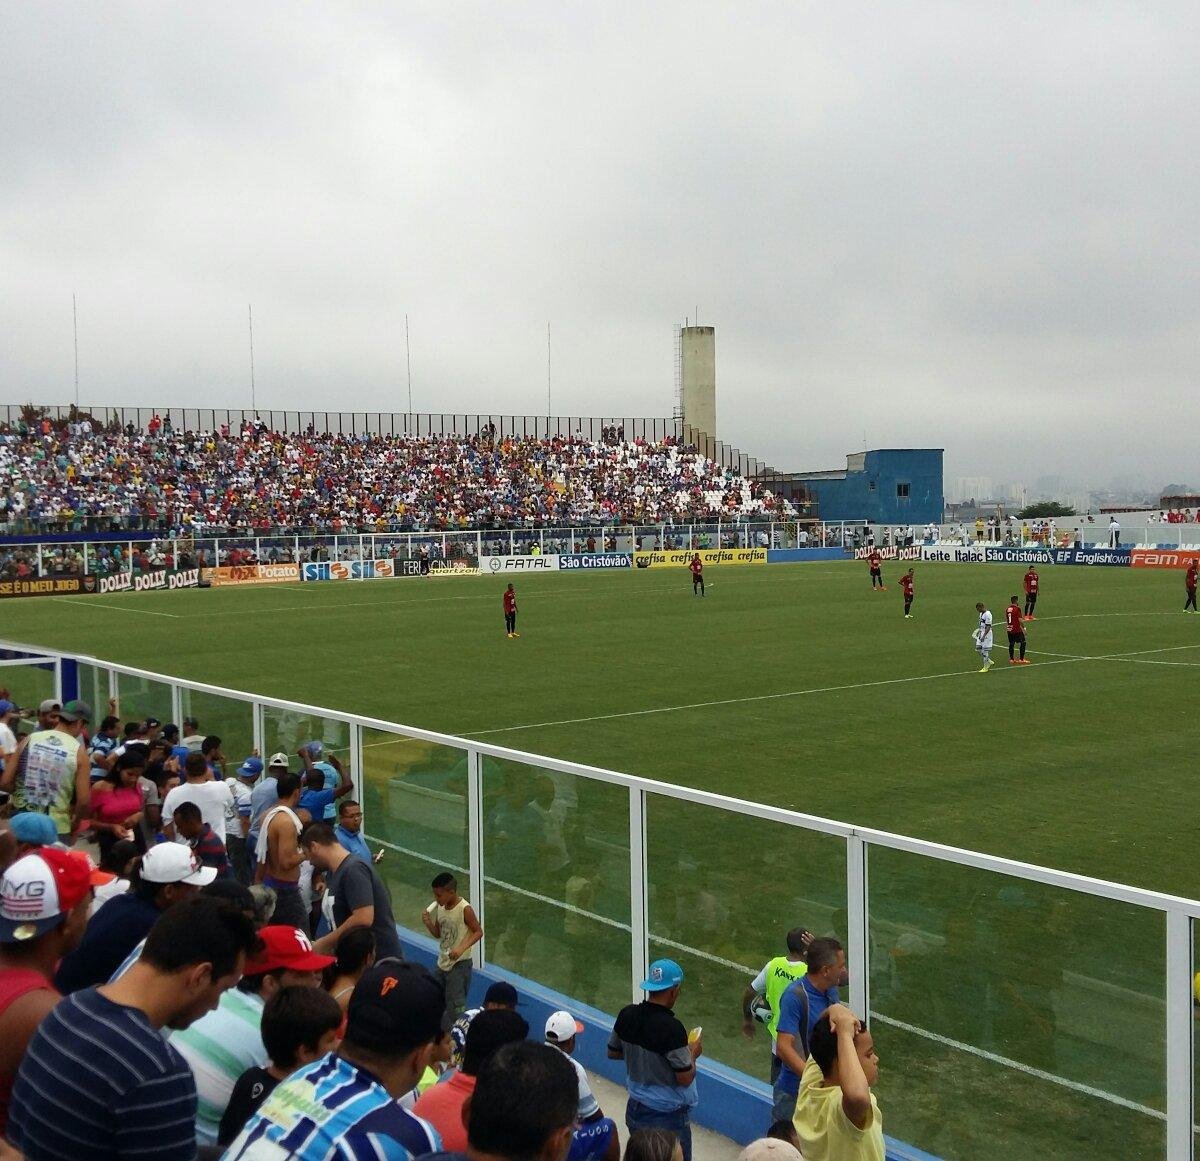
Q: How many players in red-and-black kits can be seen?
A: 7